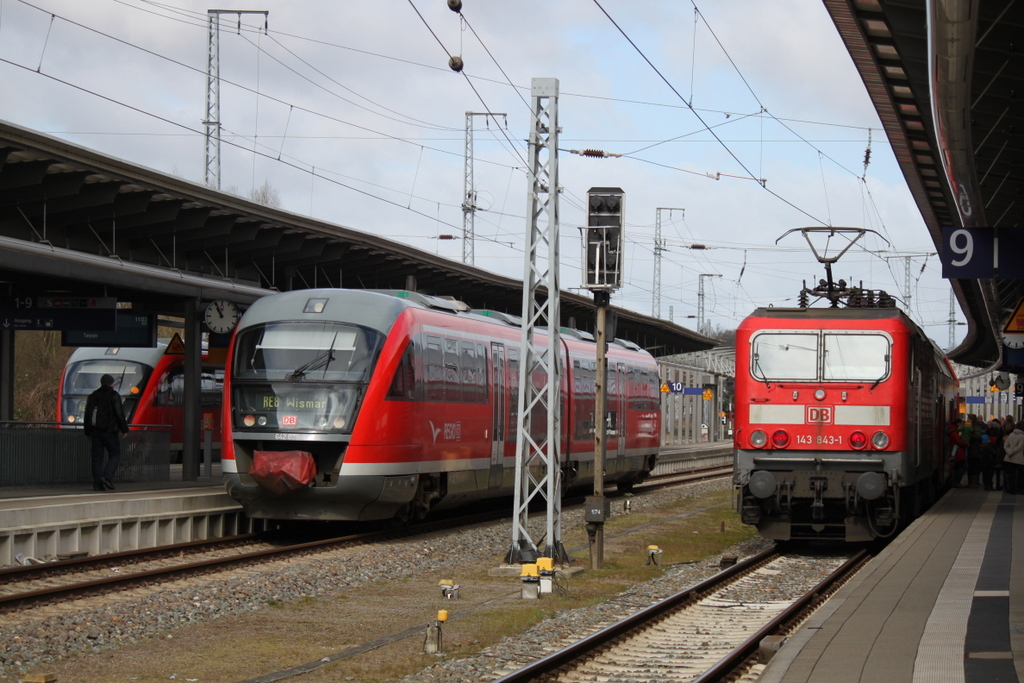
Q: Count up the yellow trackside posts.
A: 5